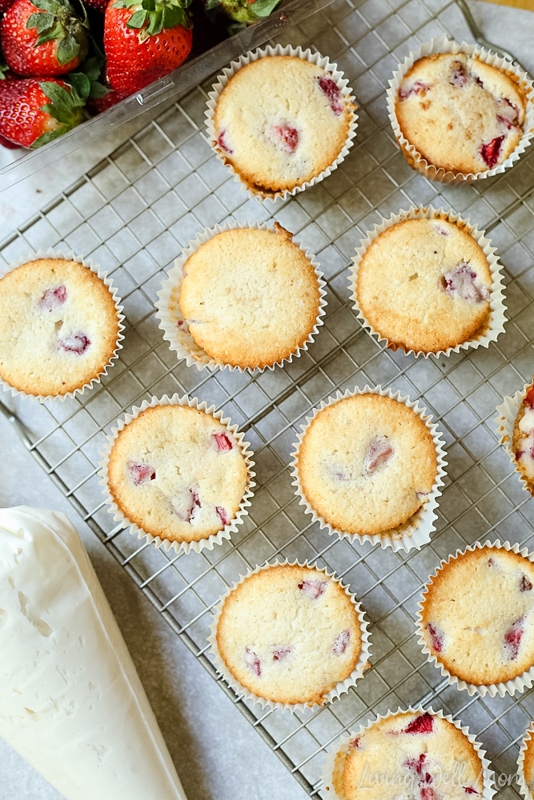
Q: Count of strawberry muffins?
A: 12